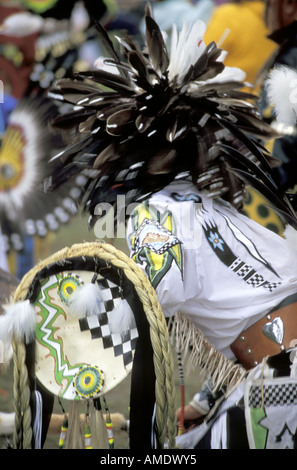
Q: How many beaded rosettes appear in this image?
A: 2